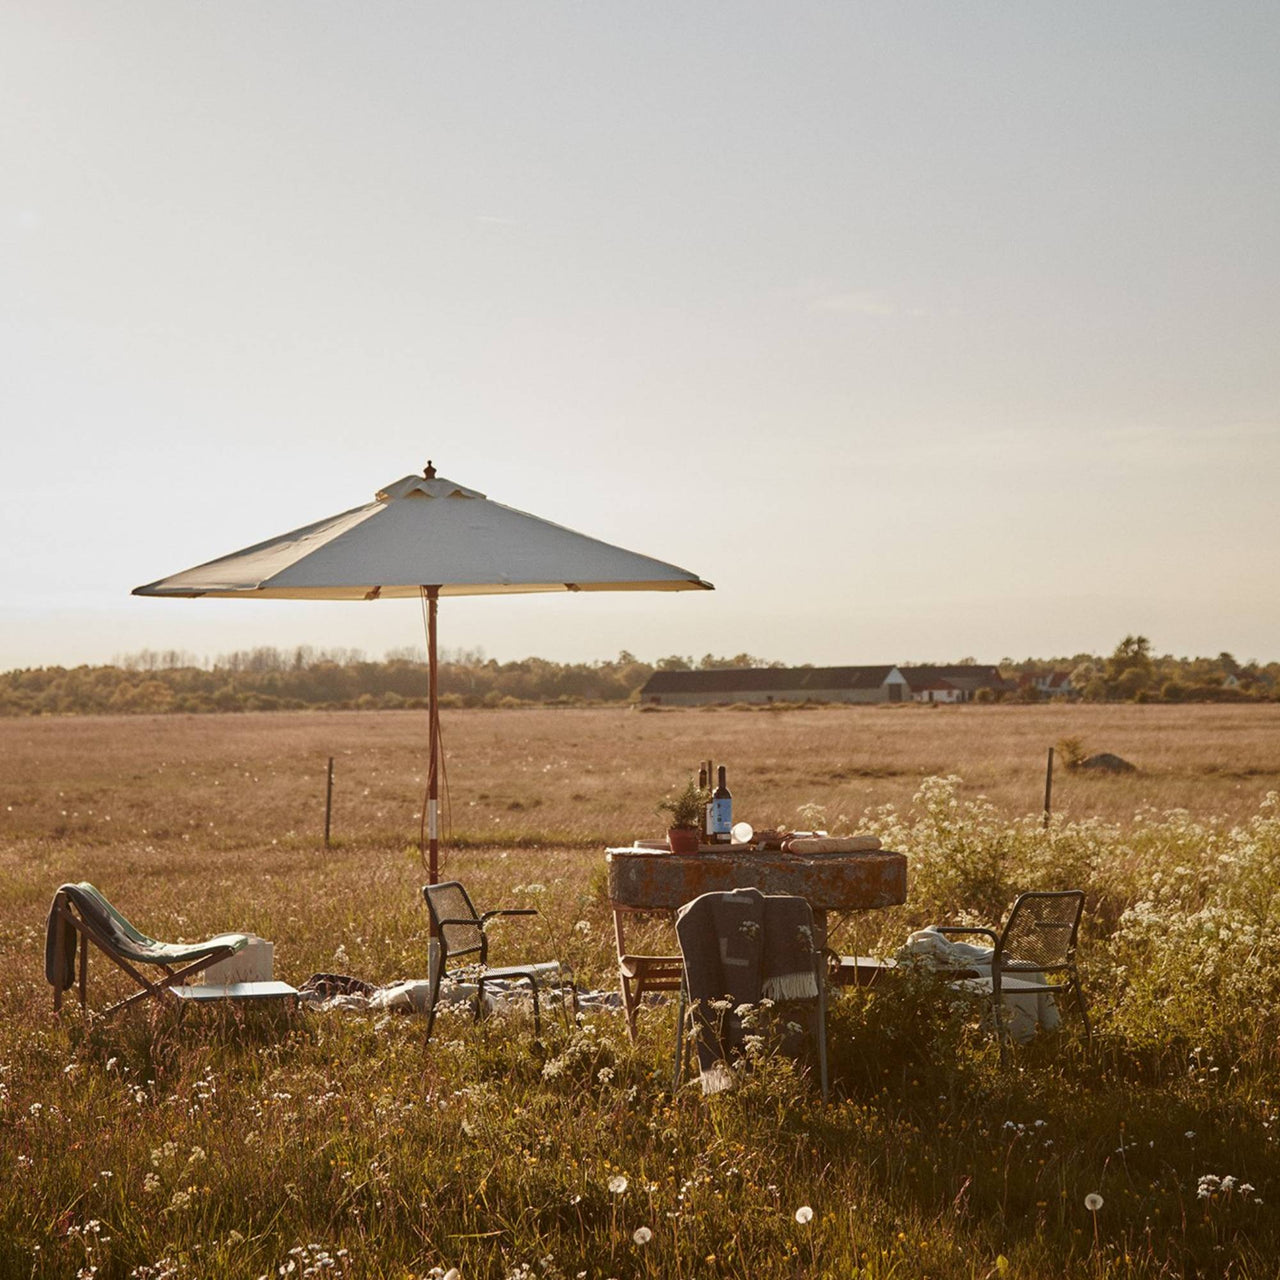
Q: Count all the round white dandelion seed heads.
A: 4